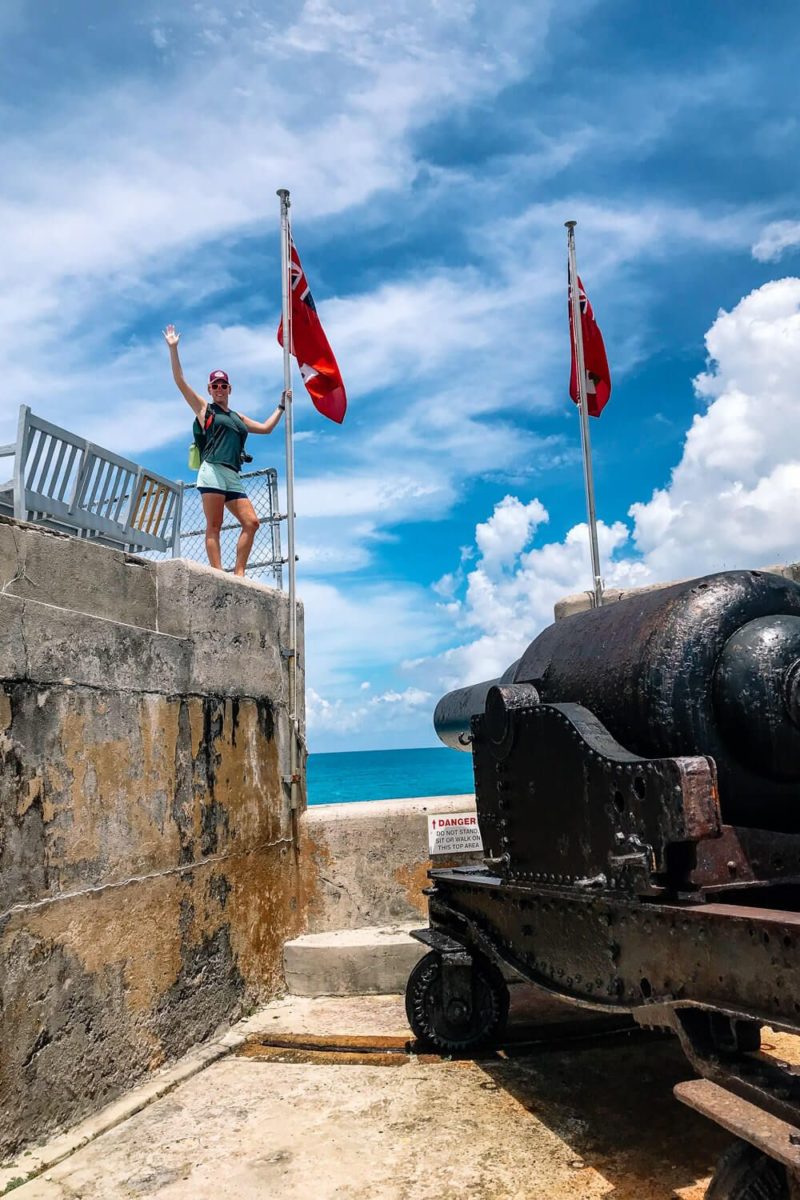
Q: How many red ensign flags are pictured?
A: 2